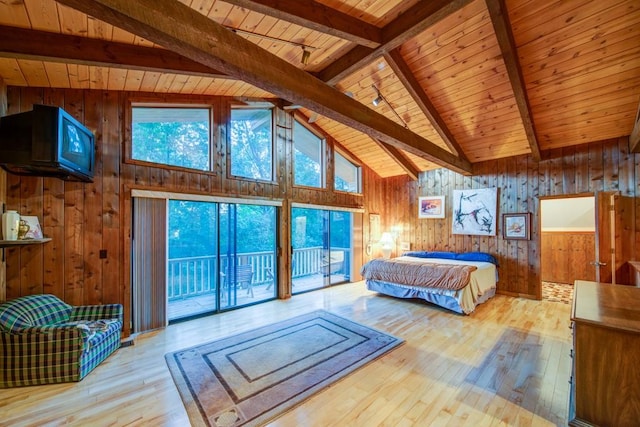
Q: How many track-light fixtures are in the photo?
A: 2